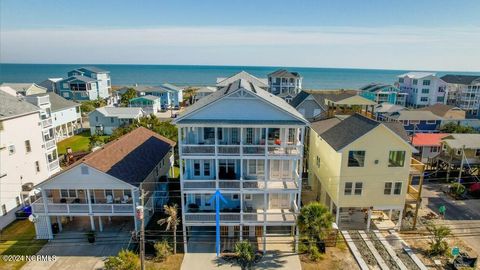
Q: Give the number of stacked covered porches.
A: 3